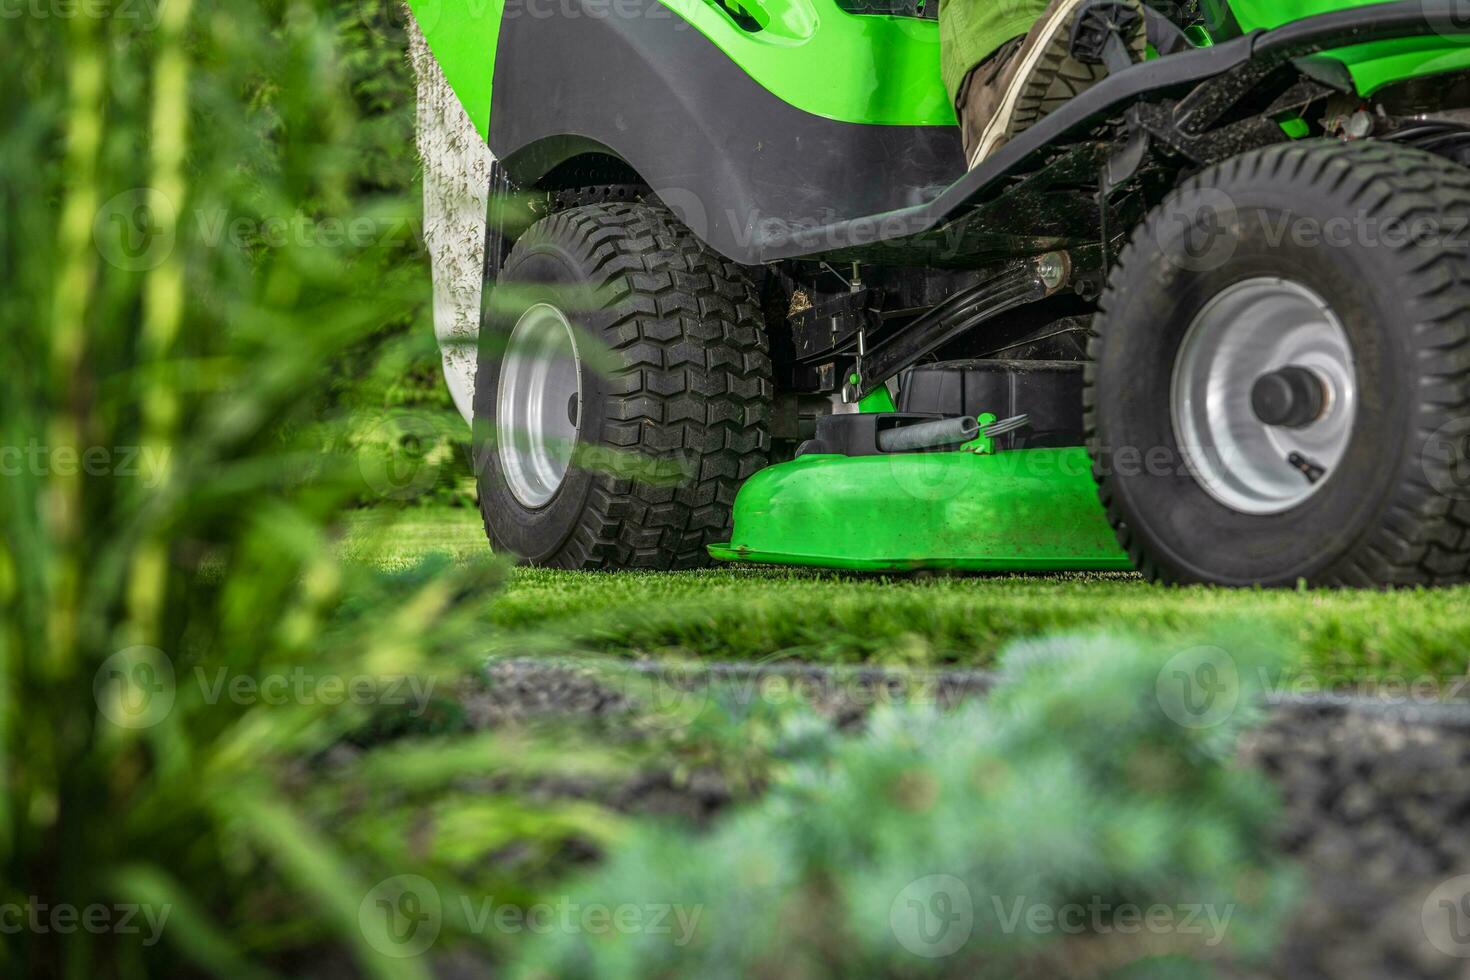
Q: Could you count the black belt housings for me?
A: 1